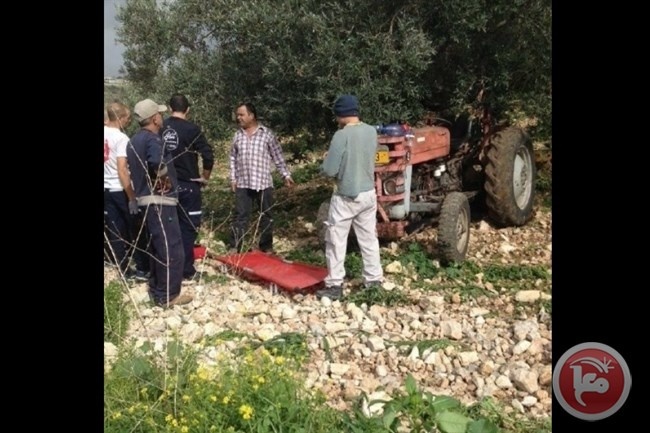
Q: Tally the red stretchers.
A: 1